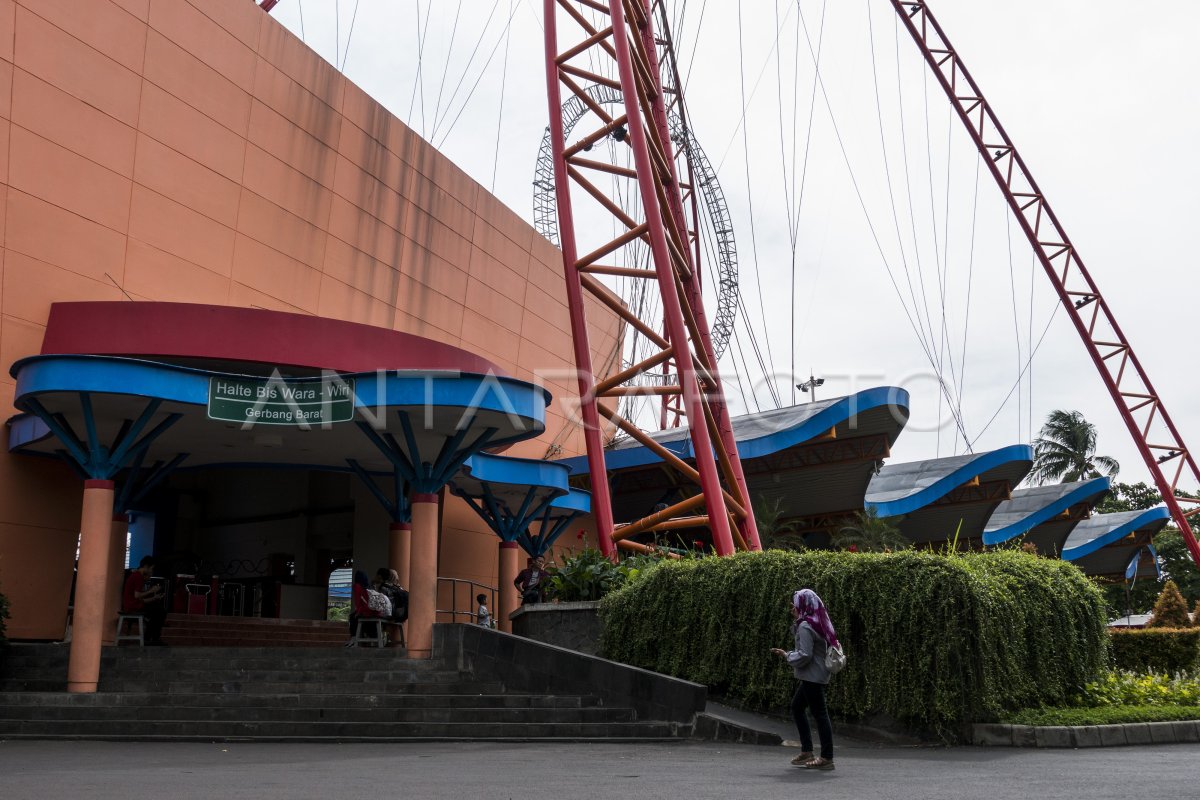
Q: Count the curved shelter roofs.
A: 4